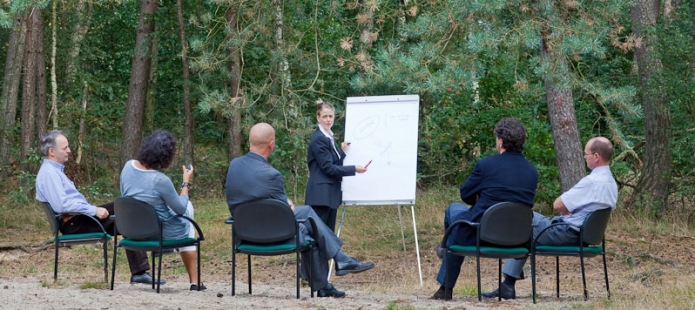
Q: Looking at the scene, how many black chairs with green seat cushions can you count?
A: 5